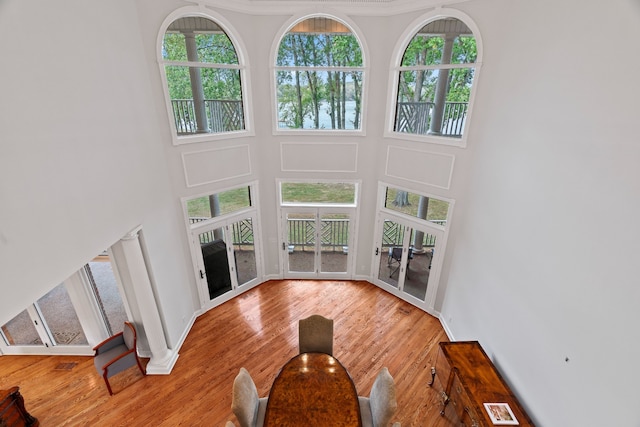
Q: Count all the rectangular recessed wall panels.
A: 3